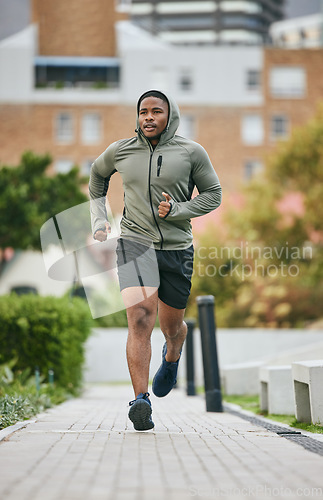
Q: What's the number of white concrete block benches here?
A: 3